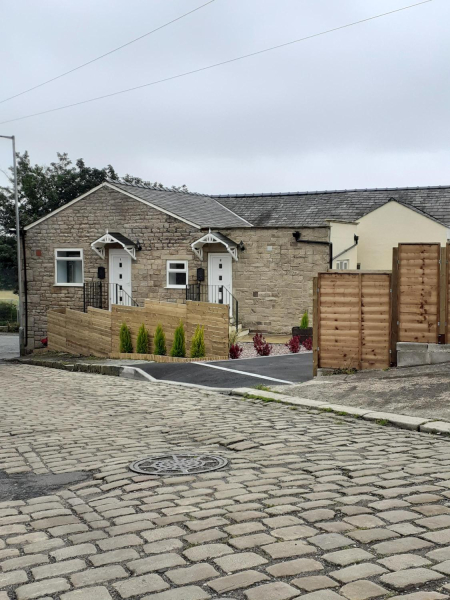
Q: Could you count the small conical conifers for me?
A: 6